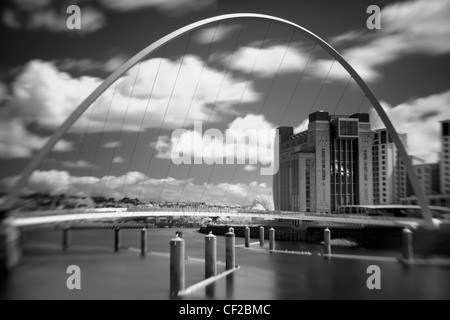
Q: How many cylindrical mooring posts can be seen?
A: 11